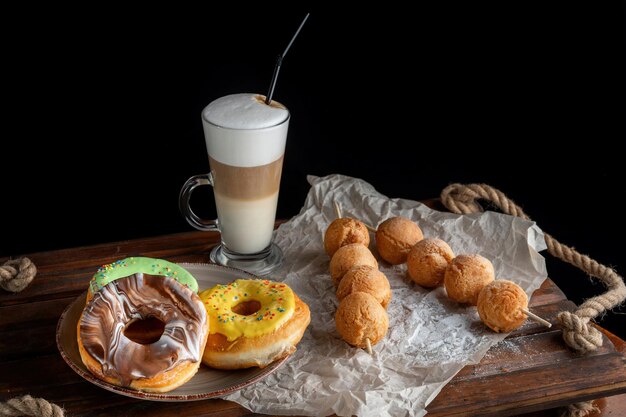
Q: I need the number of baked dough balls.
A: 8